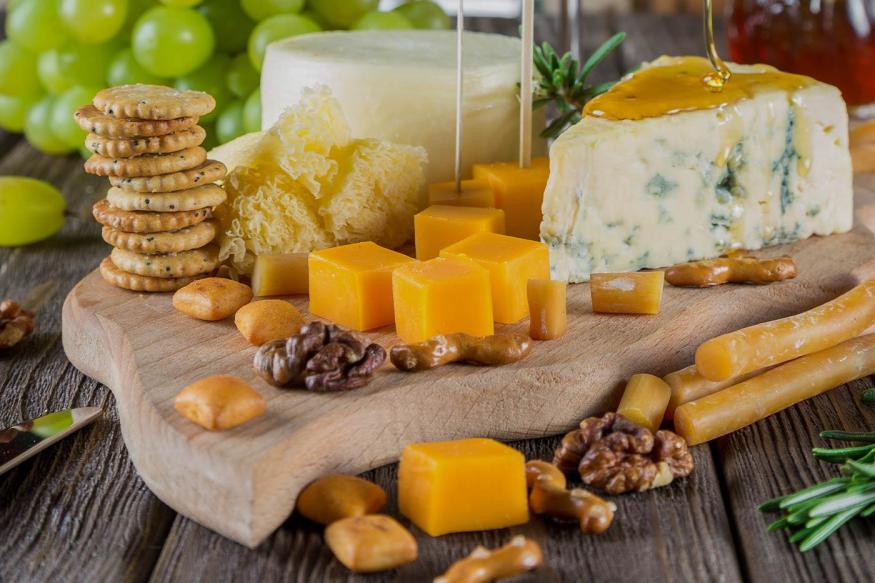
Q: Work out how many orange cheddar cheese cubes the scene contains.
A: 7